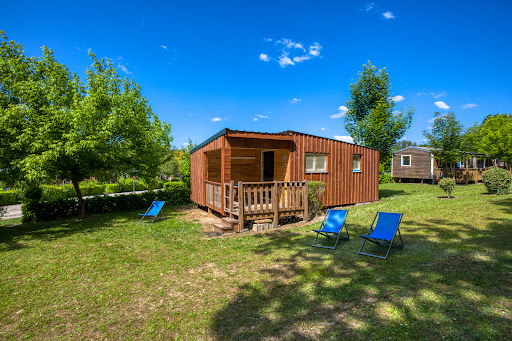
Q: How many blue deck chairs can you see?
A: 3